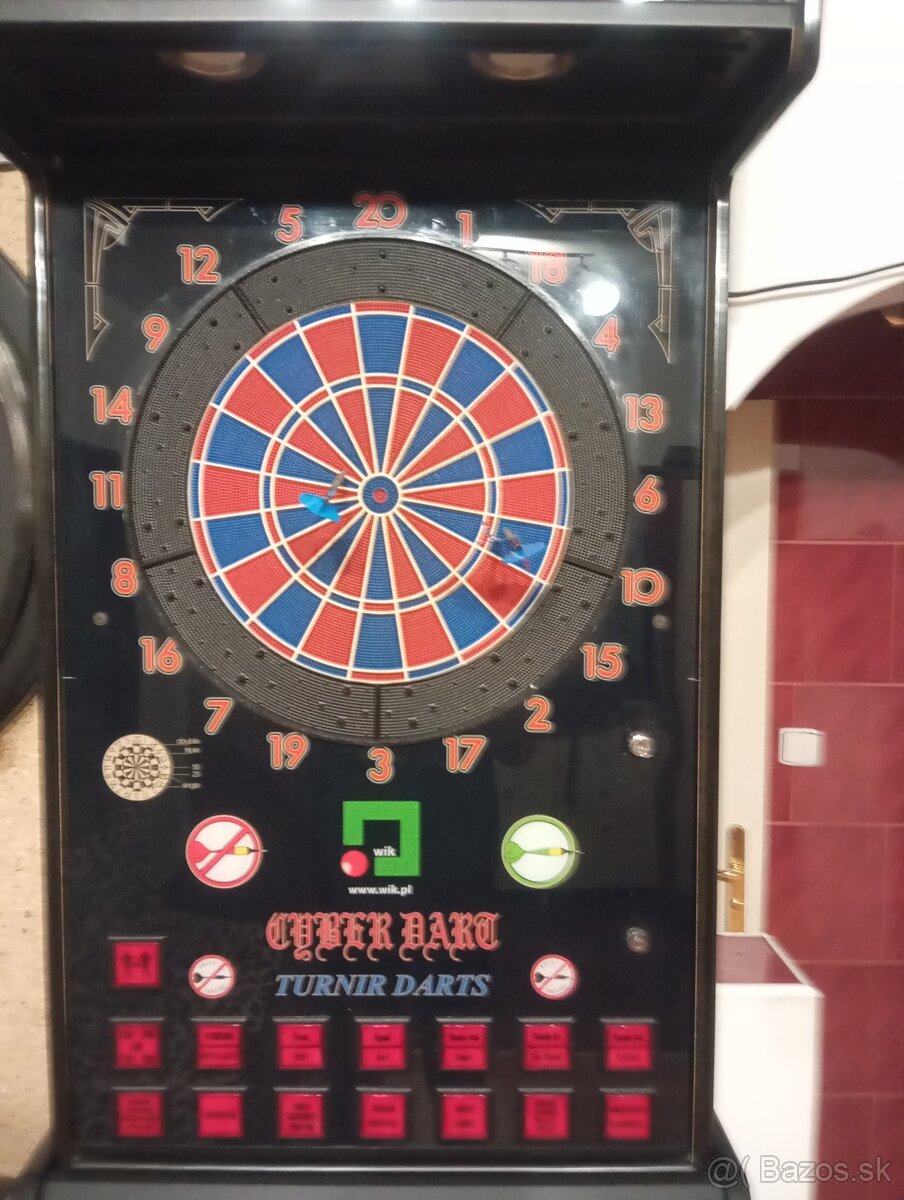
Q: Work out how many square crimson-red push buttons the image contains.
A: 15